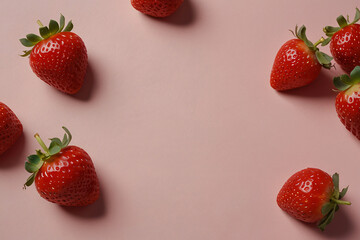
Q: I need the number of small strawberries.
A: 8